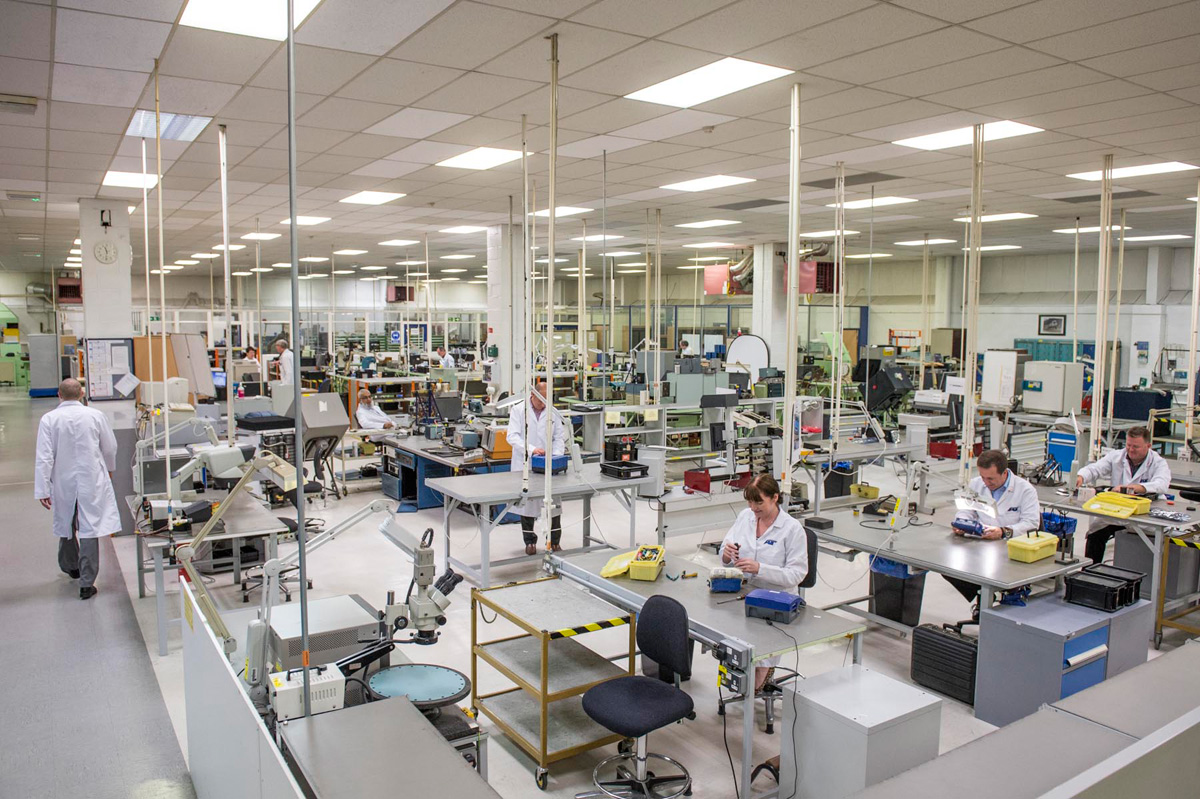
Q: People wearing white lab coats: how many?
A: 10